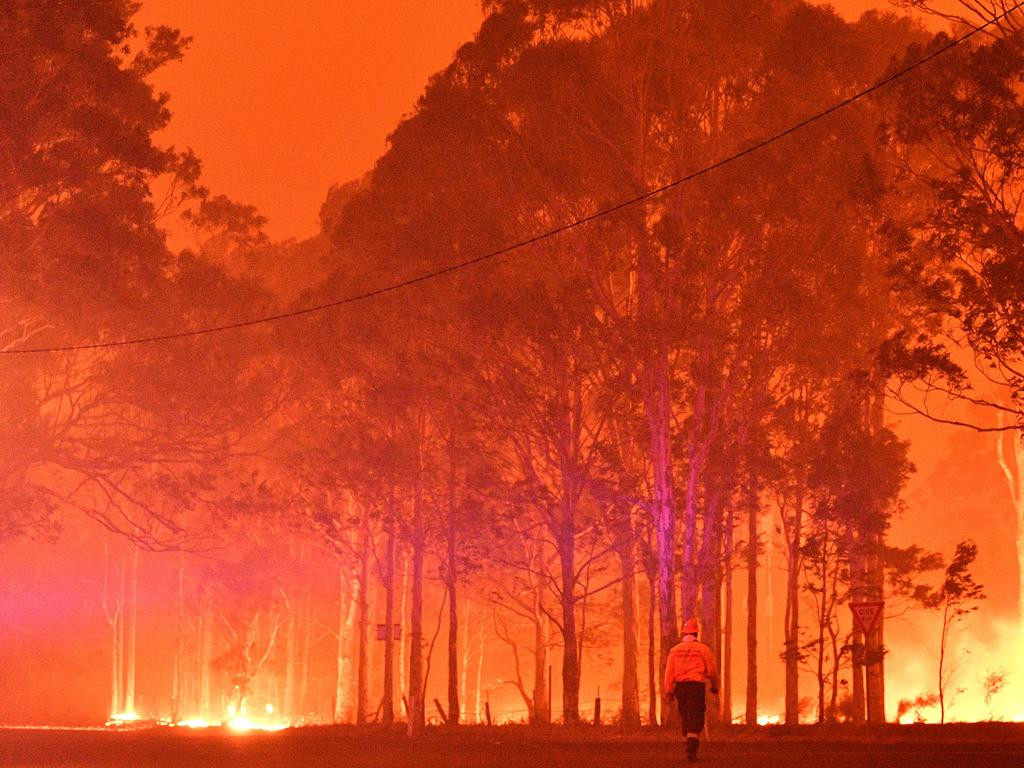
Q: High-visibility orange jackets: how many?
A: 1